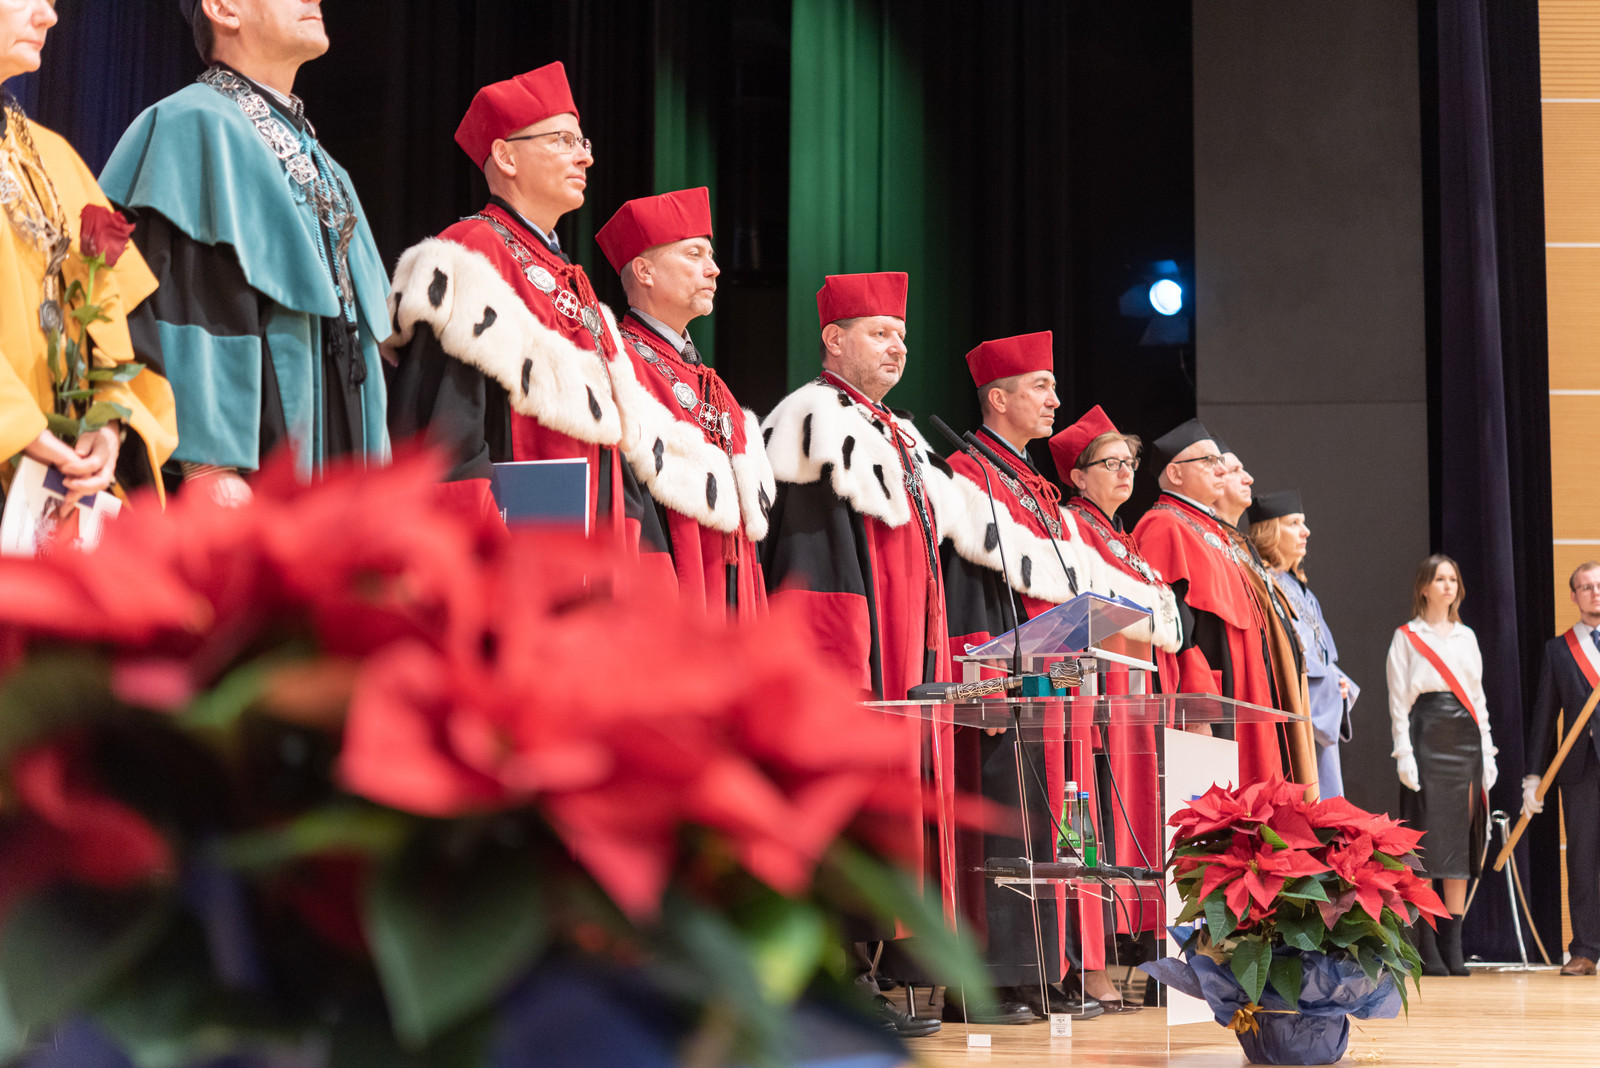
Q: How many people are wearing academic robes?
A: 10